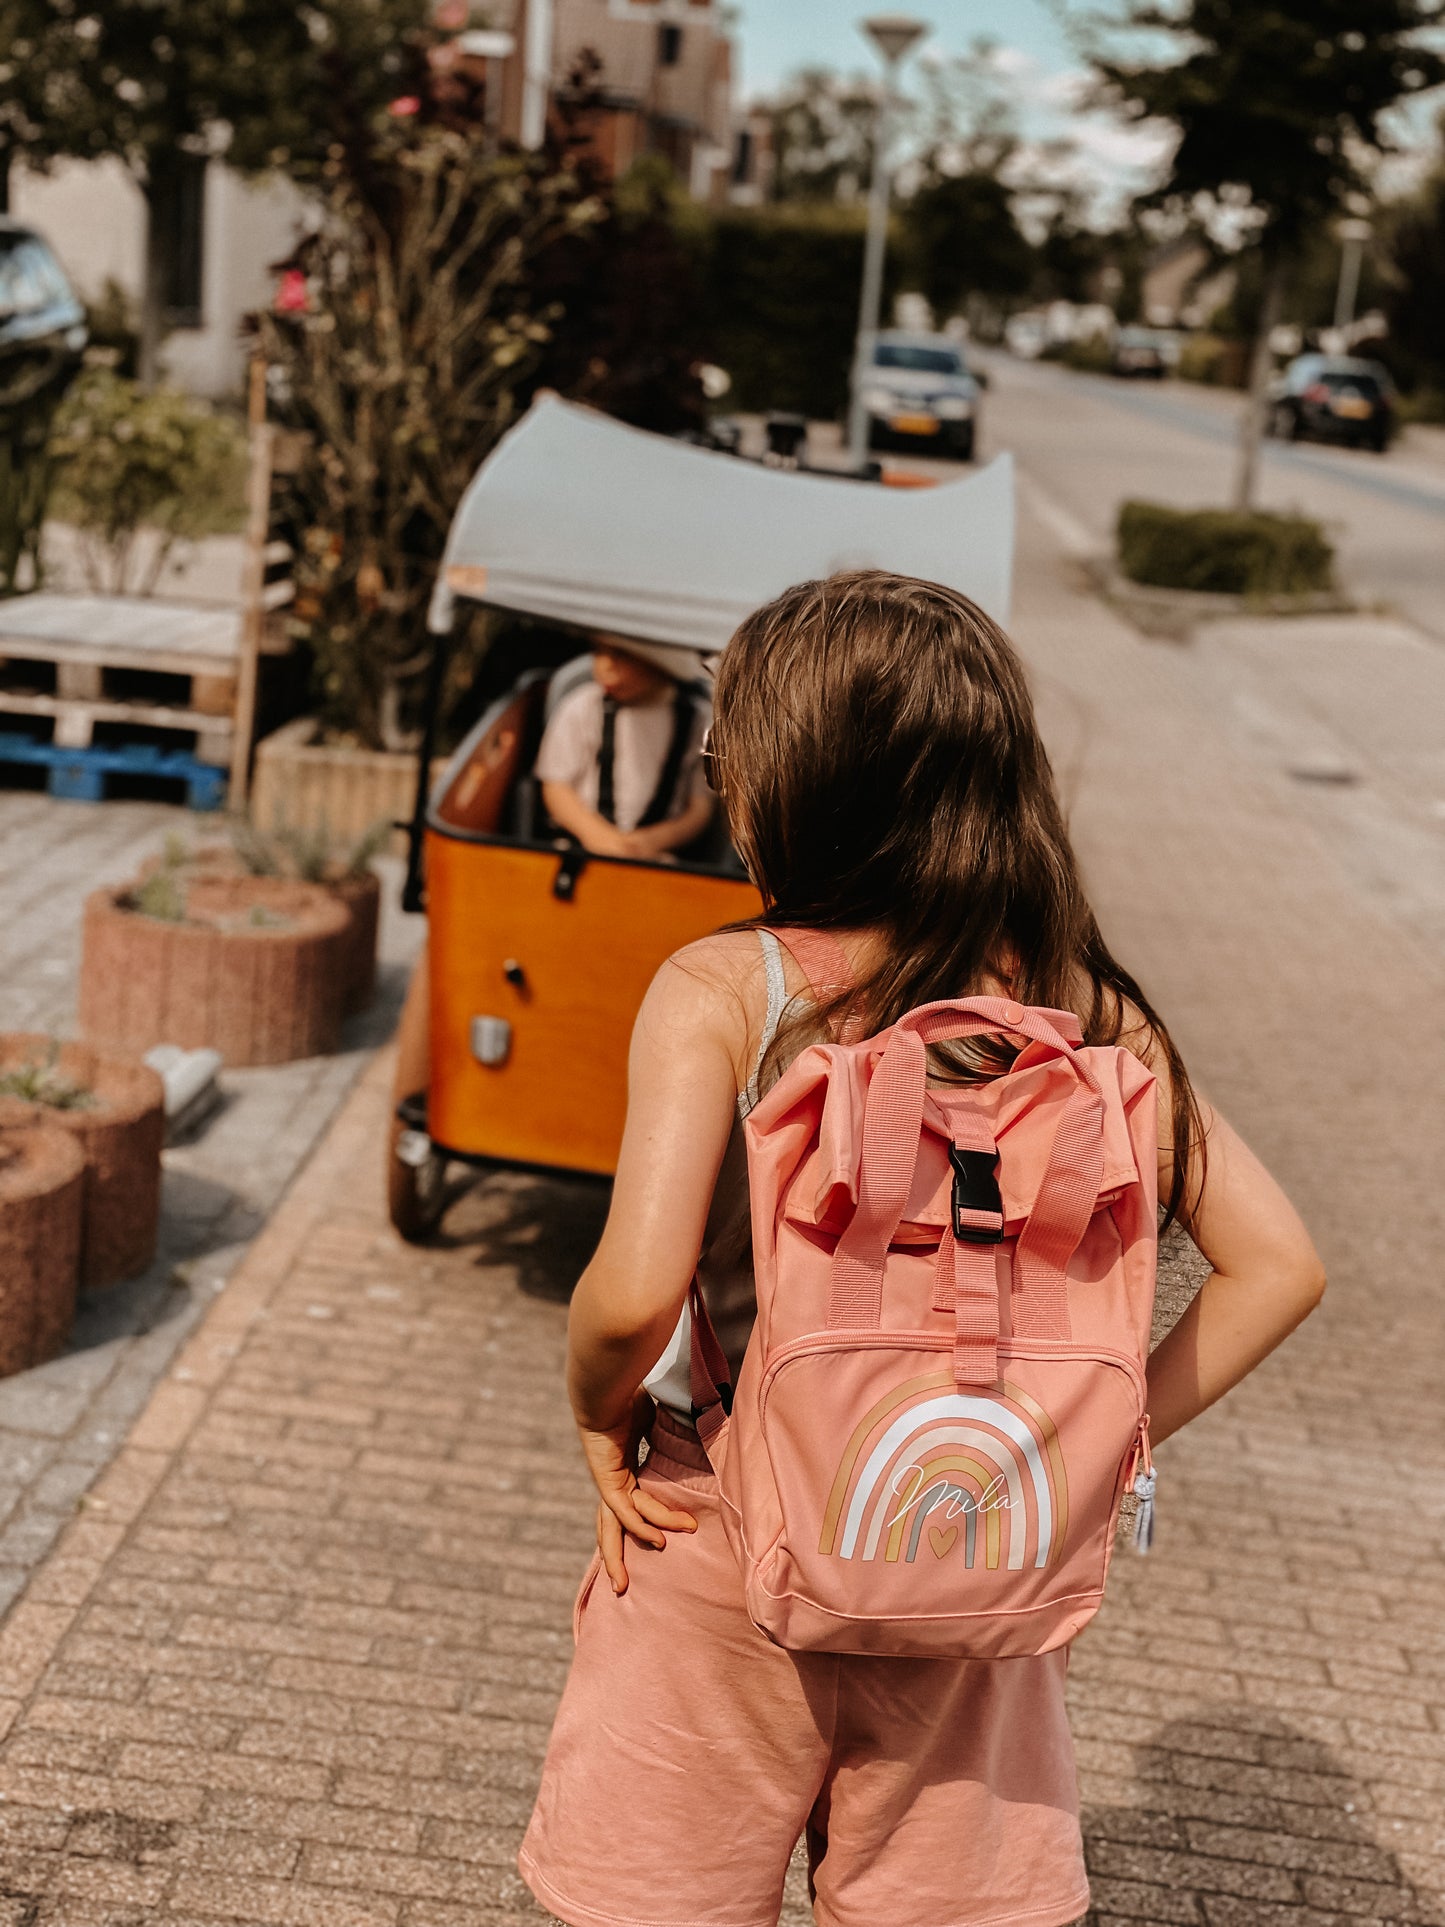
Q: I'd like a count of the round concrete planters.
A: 4